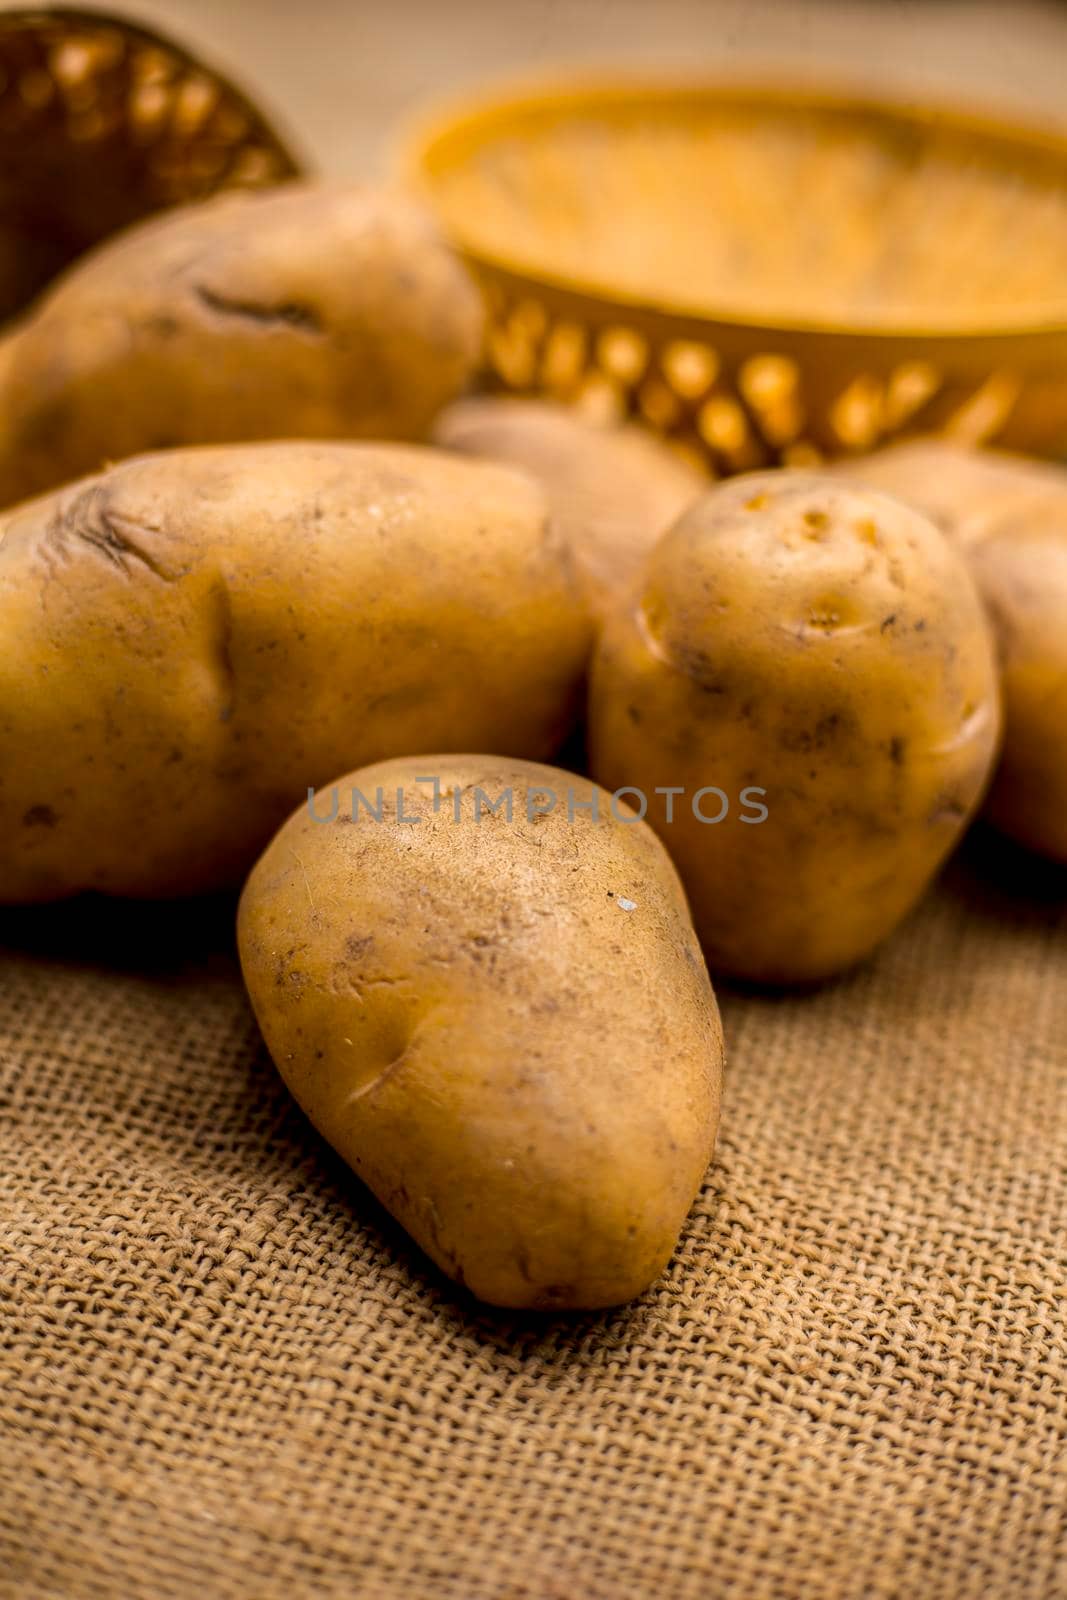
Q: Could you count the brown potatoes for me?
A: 6